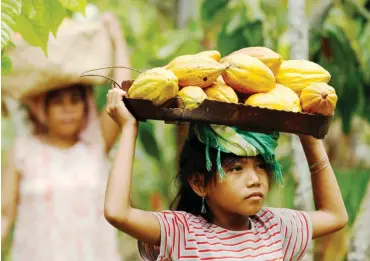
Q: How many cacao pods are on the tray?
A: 10